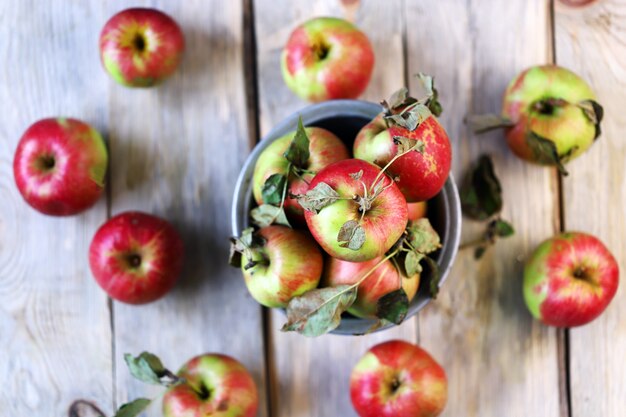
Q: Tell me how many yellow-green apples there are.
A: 1